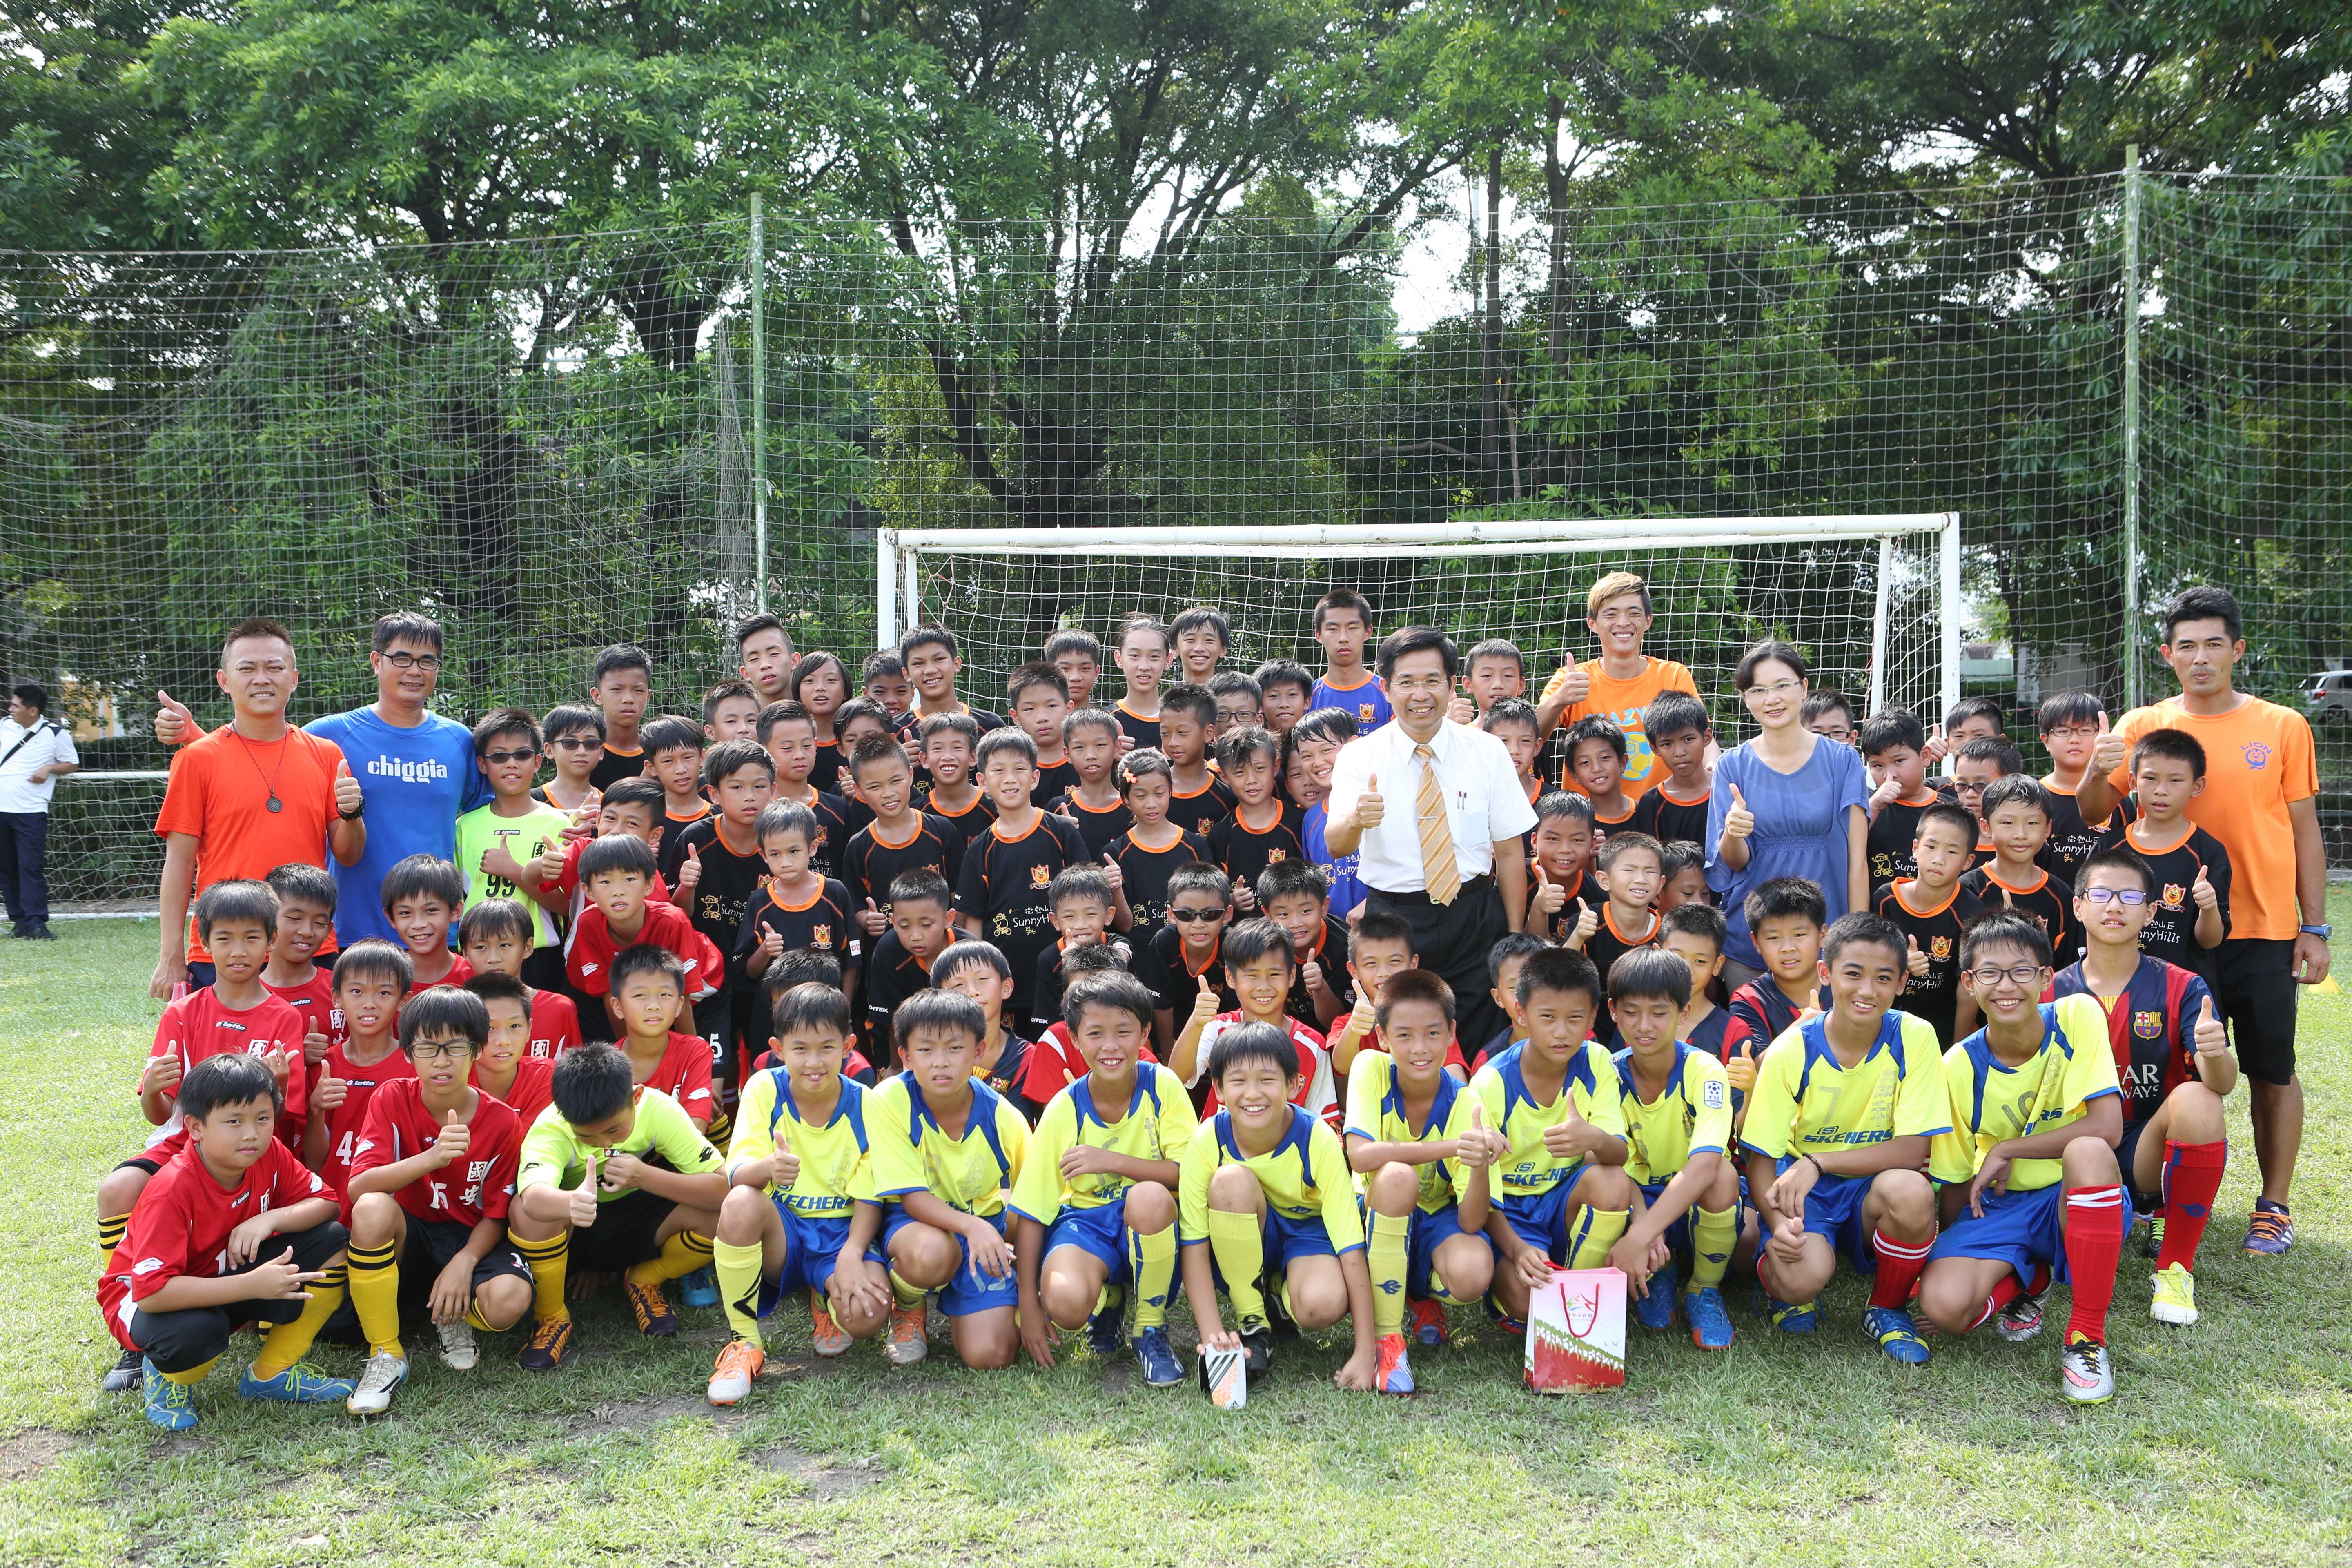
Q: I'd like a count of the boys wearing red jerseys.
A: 14